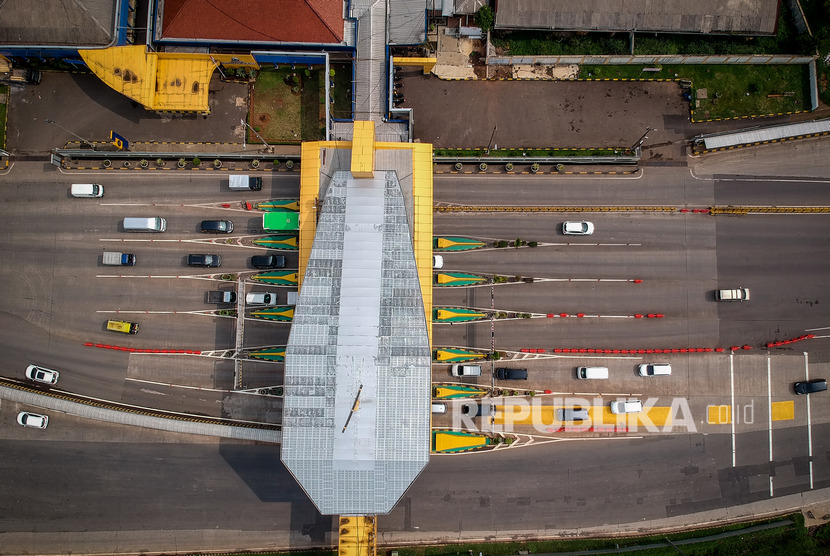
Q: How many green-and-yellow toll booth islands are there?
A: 11